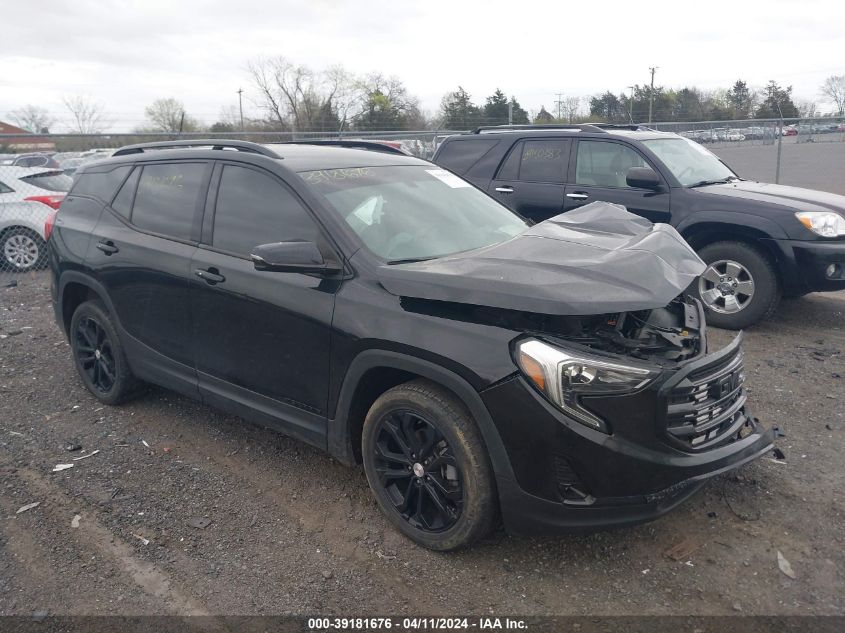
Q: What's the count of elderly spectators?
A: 0